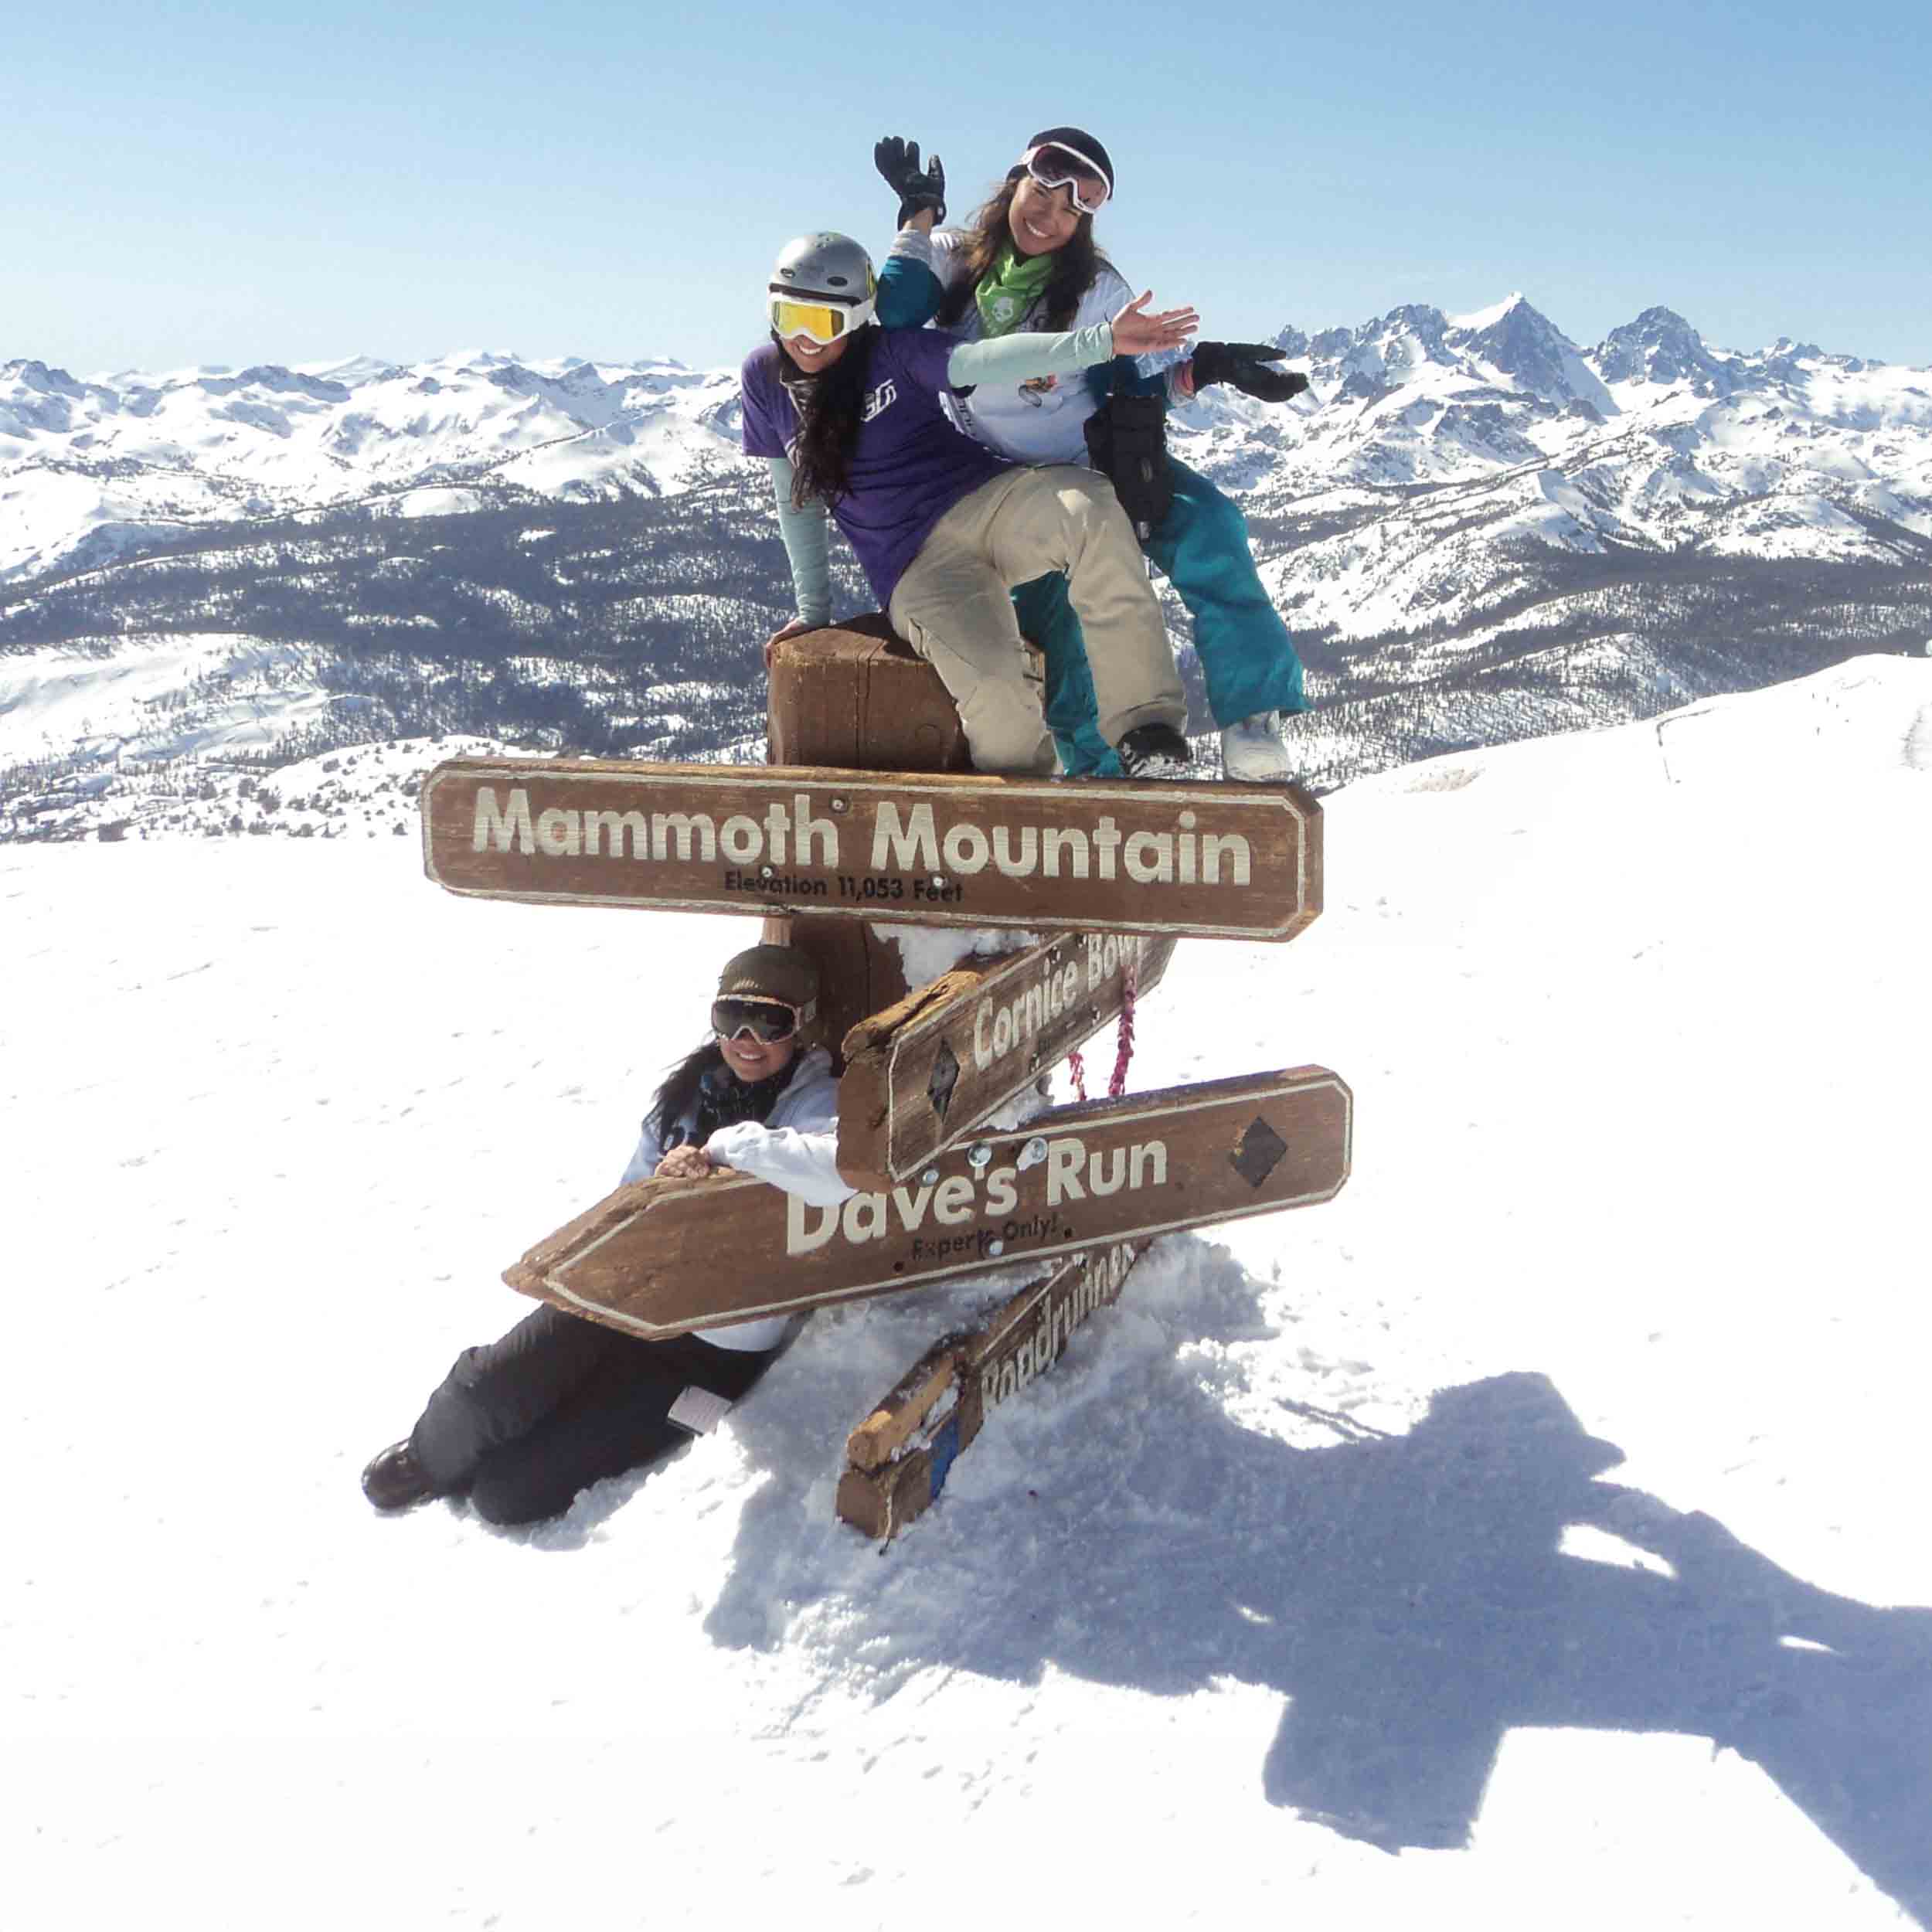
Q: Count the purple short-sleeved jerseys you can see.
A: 1